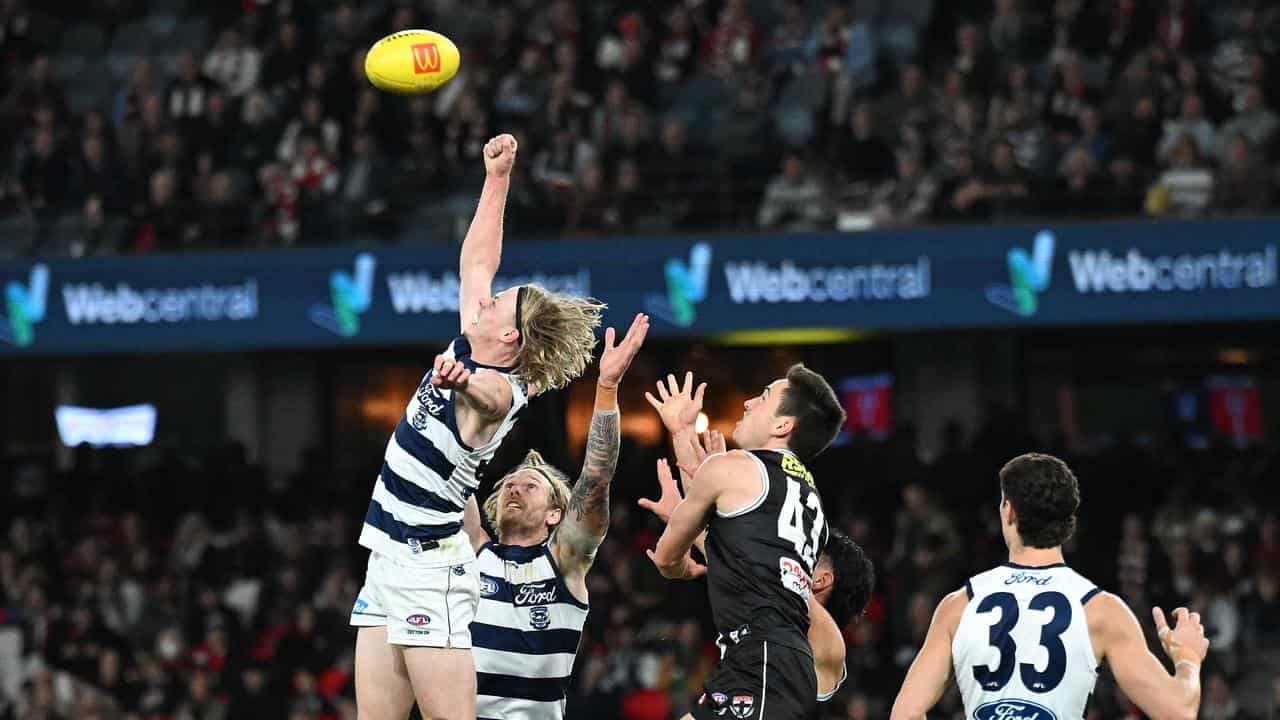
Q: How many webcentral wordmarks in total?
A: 4